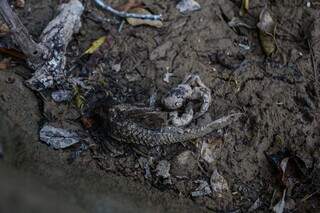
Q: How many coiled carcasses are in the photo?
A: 1